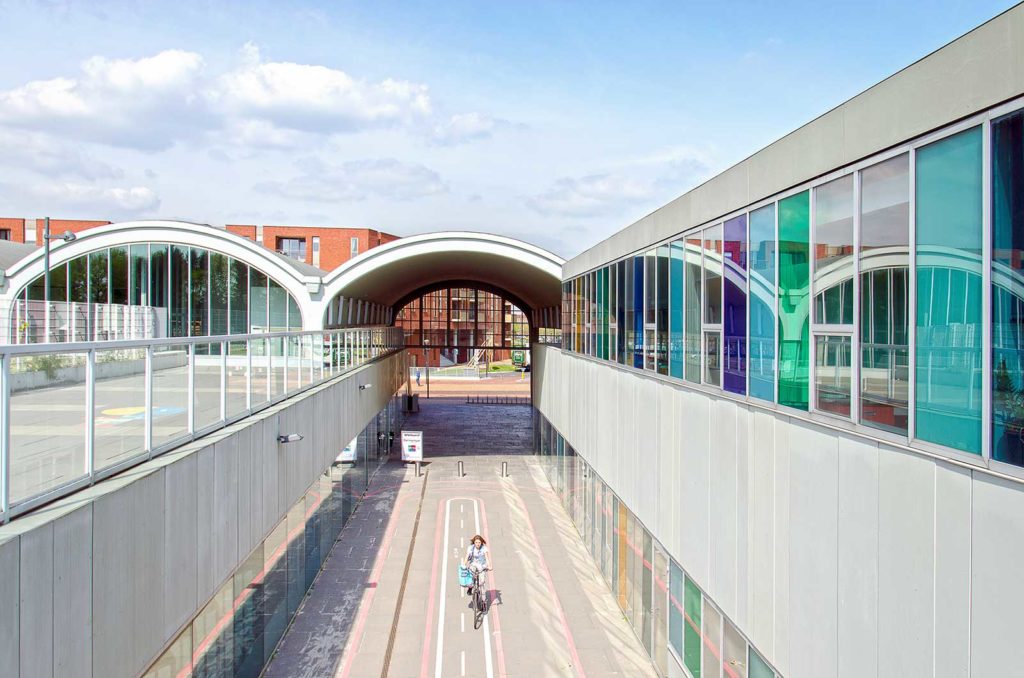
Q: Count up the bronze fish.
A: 0